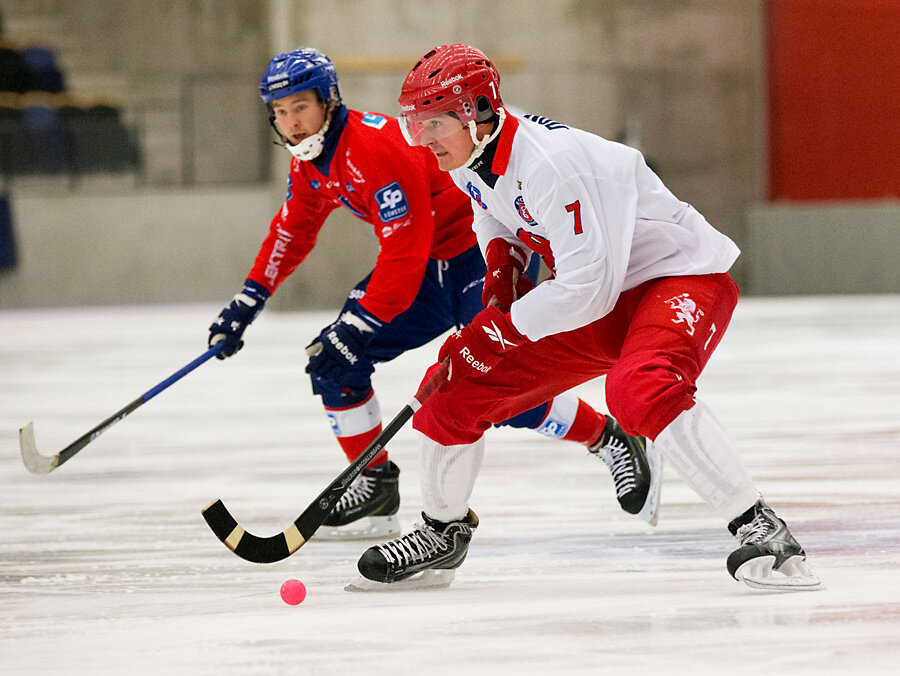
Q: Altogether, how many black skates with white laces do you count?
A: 4